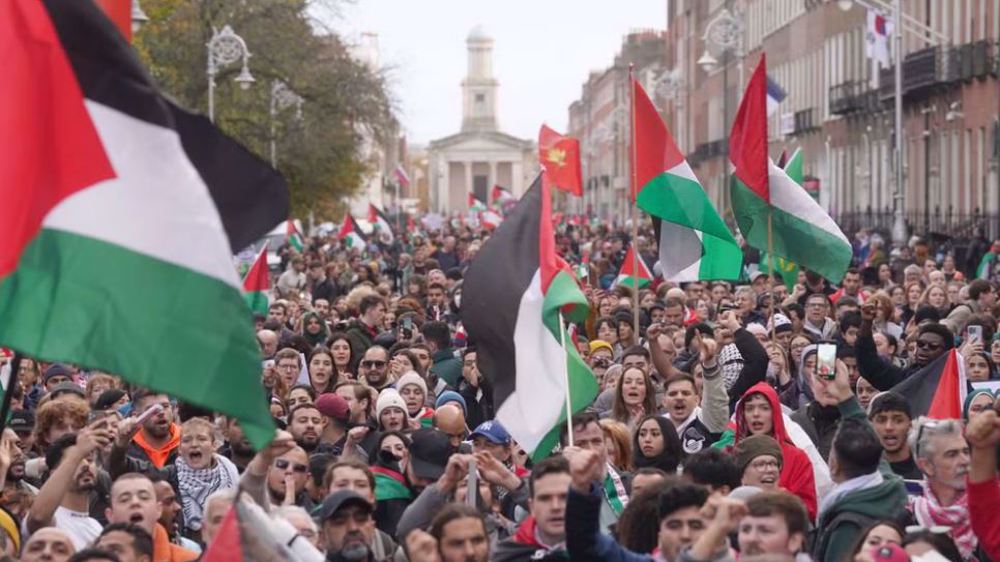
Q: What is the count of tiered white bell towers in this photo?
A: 1